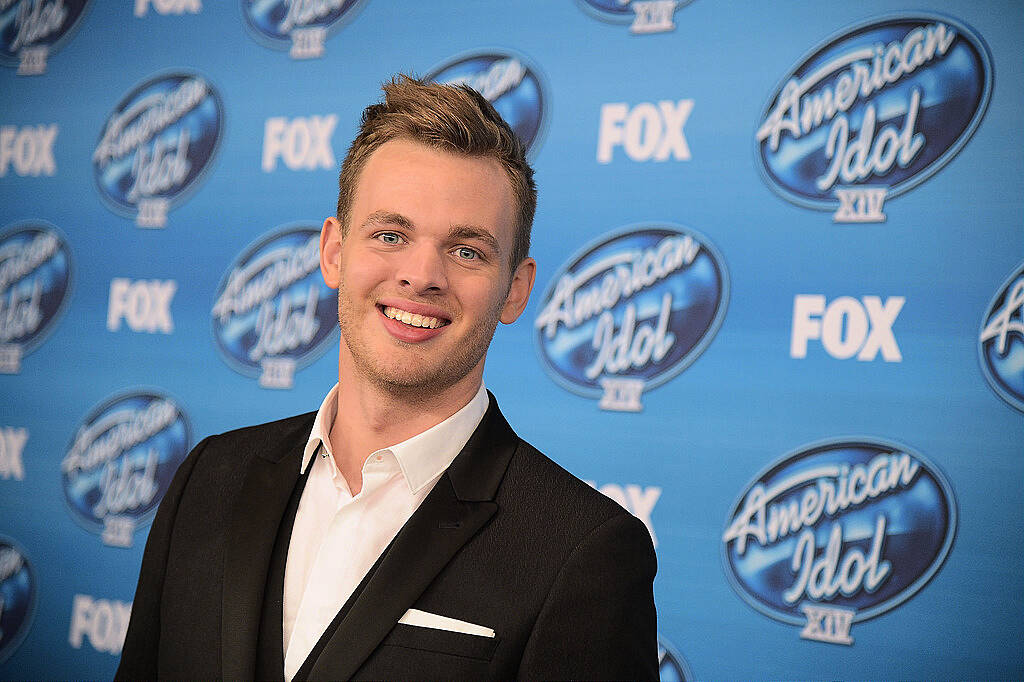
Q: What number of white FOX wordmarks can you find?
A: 9